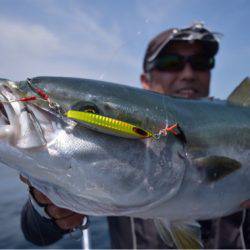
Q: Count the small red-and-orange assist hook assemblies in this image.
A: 2